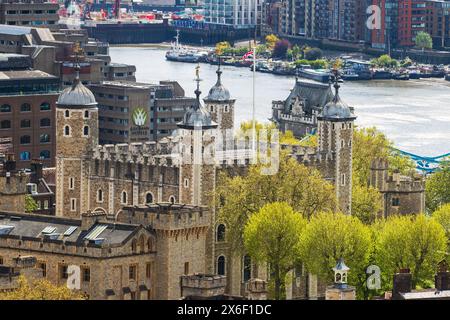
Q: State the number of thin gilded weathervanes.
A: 4